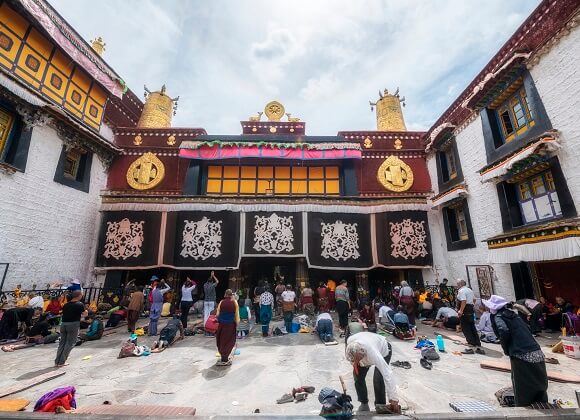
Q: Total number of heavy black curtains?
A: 5